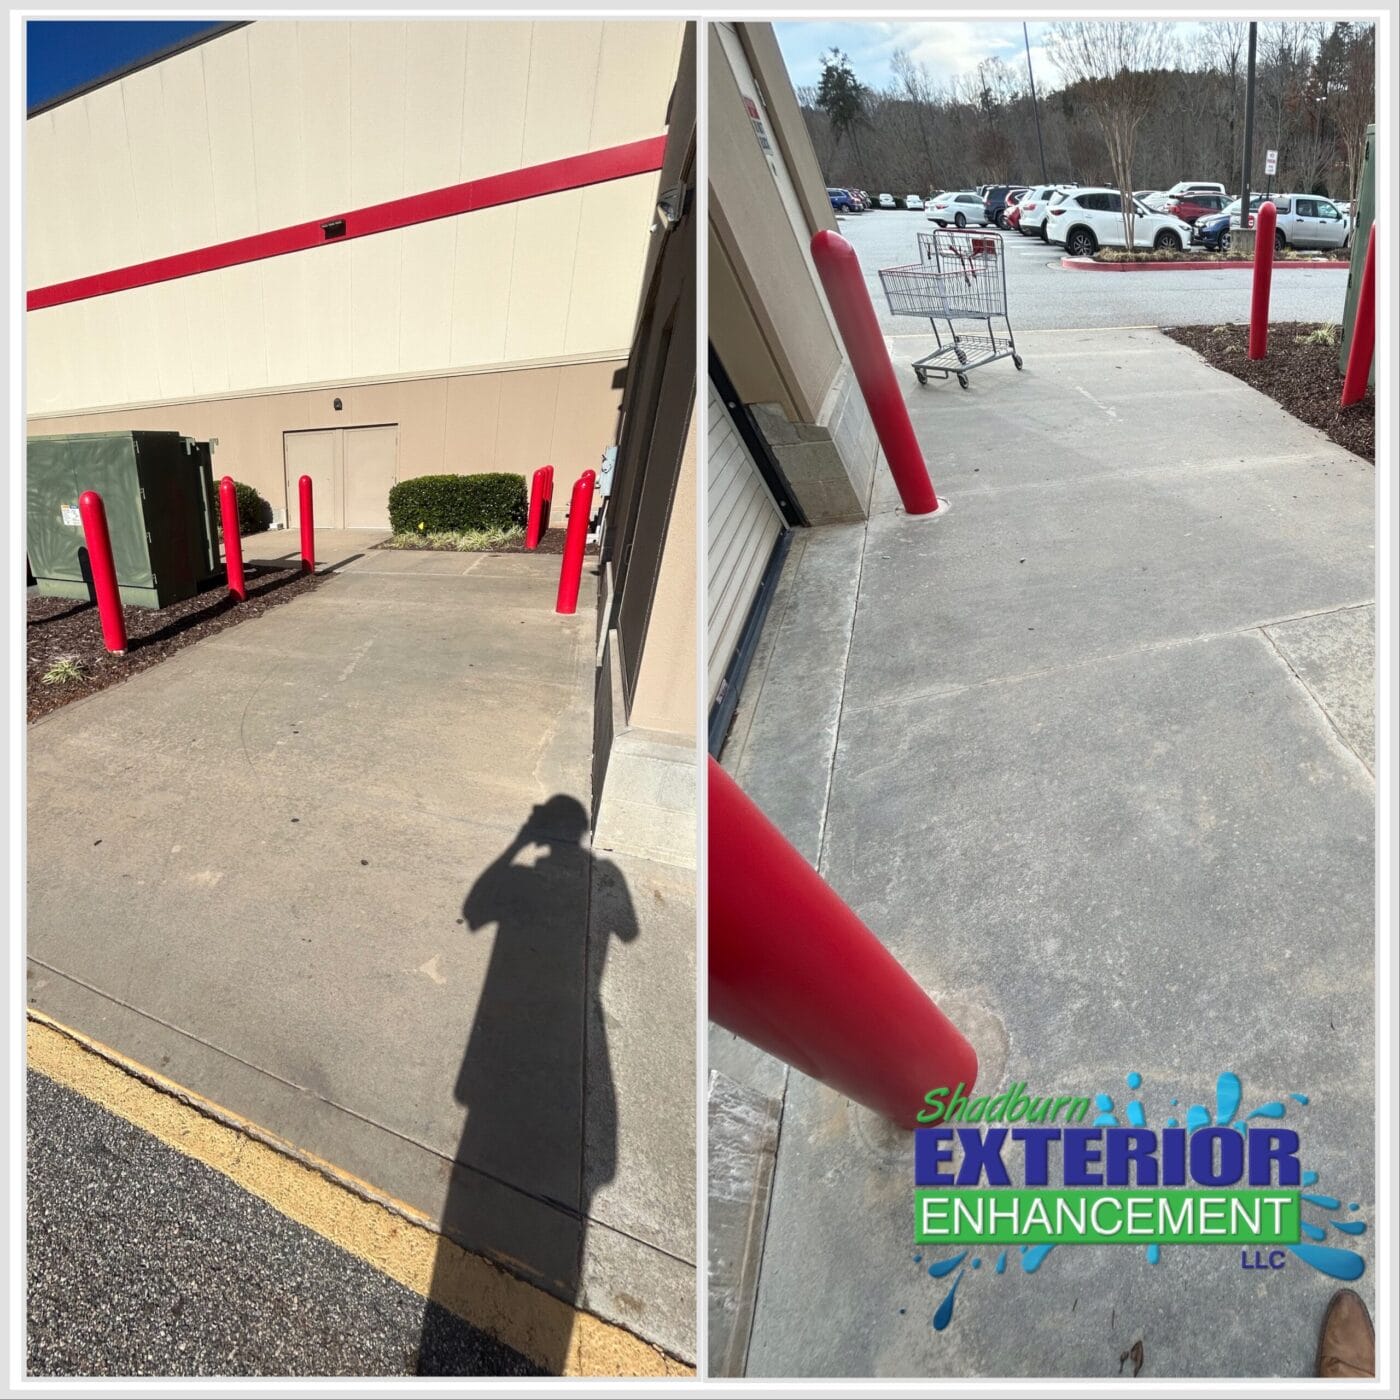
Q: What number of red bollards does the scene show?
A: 13